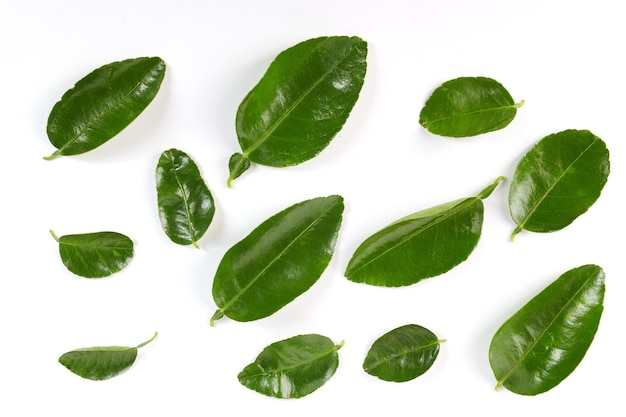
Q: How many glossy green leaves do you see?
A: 12